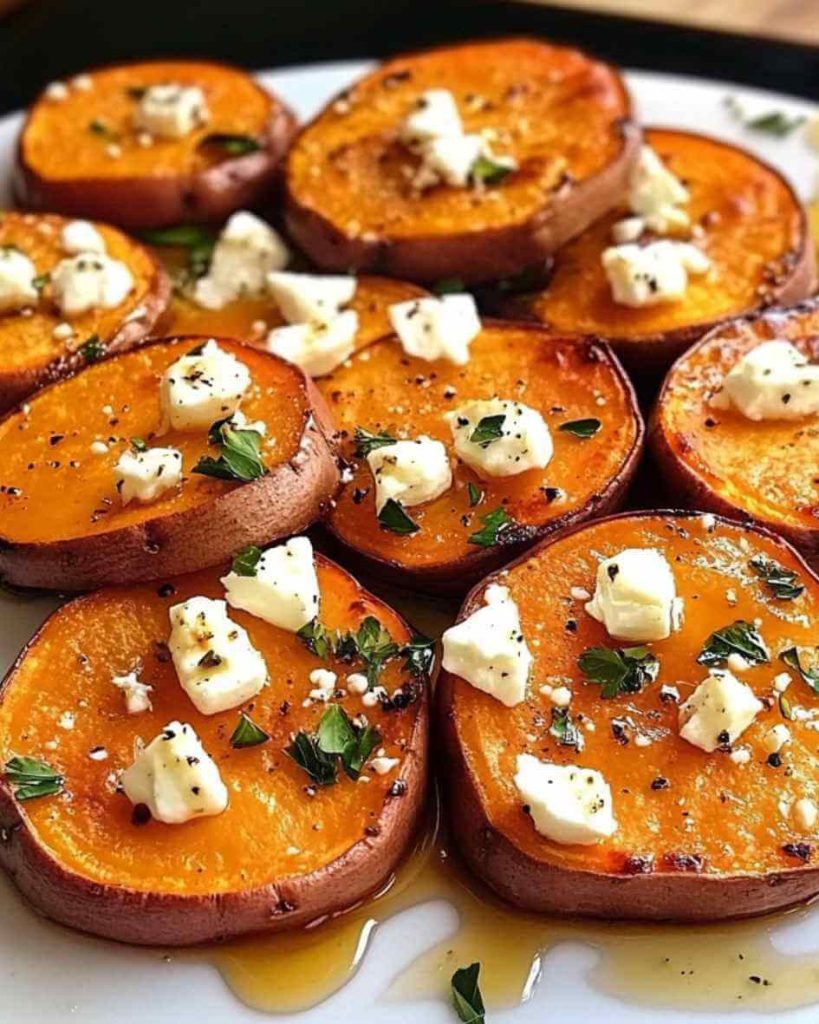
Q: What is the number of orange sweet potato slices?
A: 10